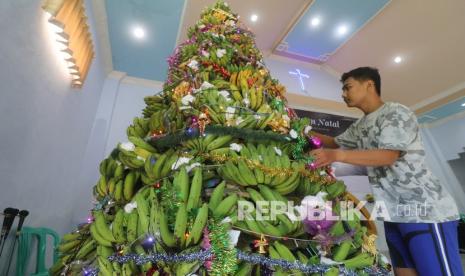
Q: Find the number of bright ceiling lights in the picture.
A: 5